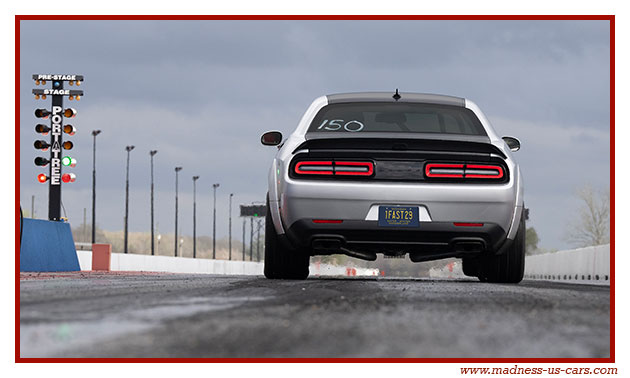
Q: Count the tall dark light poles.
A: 7